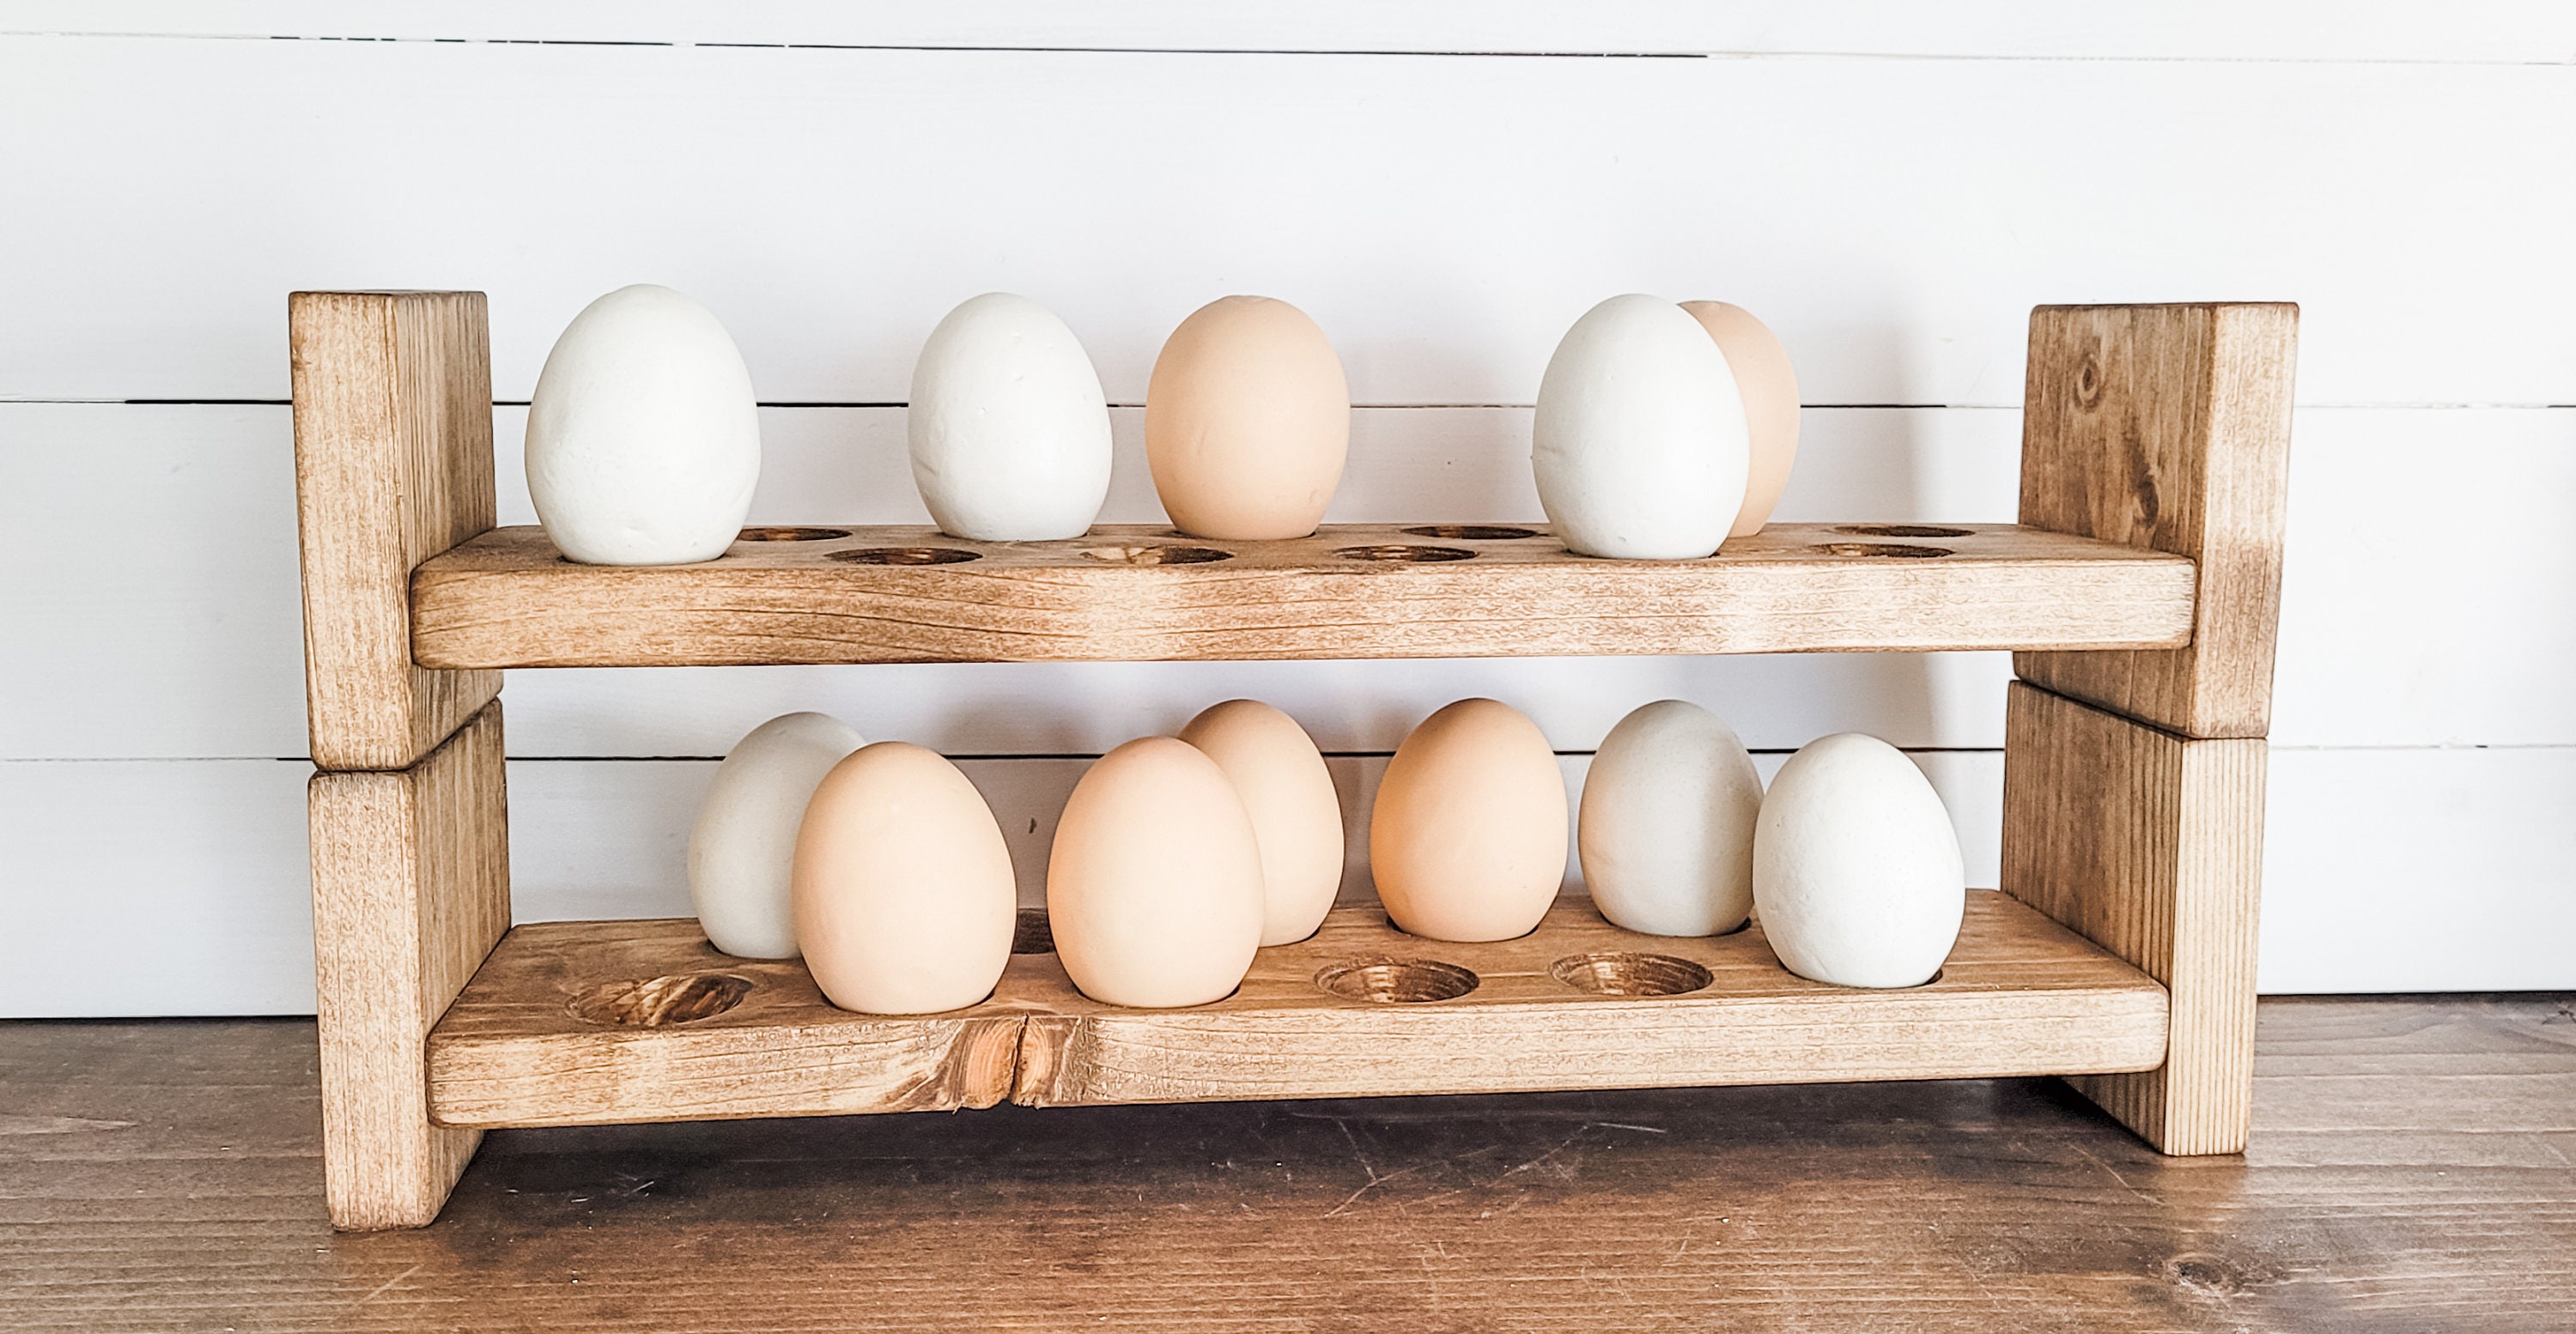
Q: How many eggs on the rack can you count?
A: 12